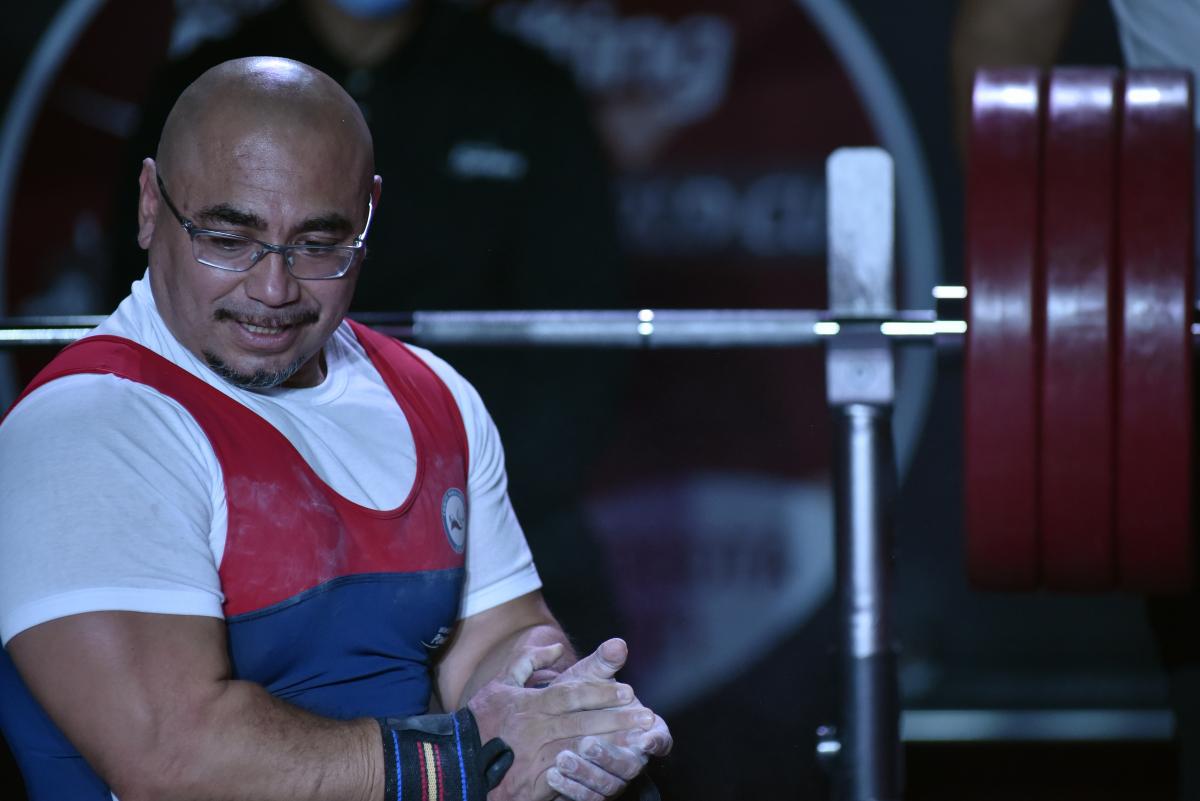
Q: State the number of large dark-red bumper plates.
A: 3